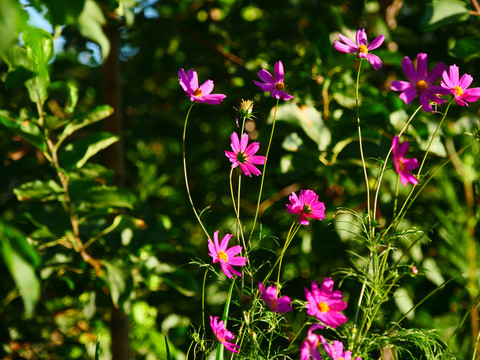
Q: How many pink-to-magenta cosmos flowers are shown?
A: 14